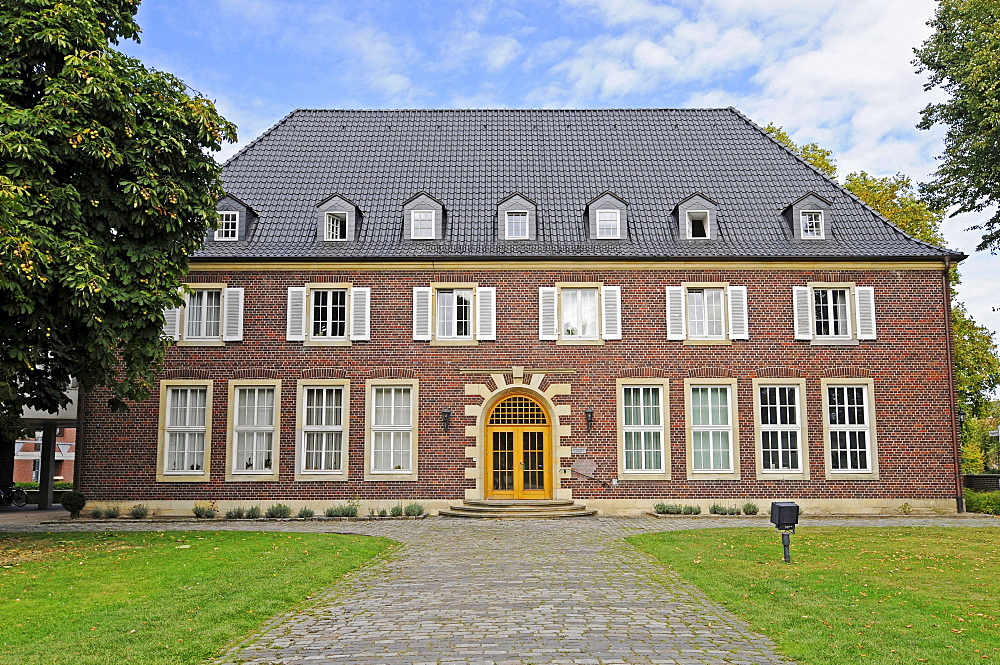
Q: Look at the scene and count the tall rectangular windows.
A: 8